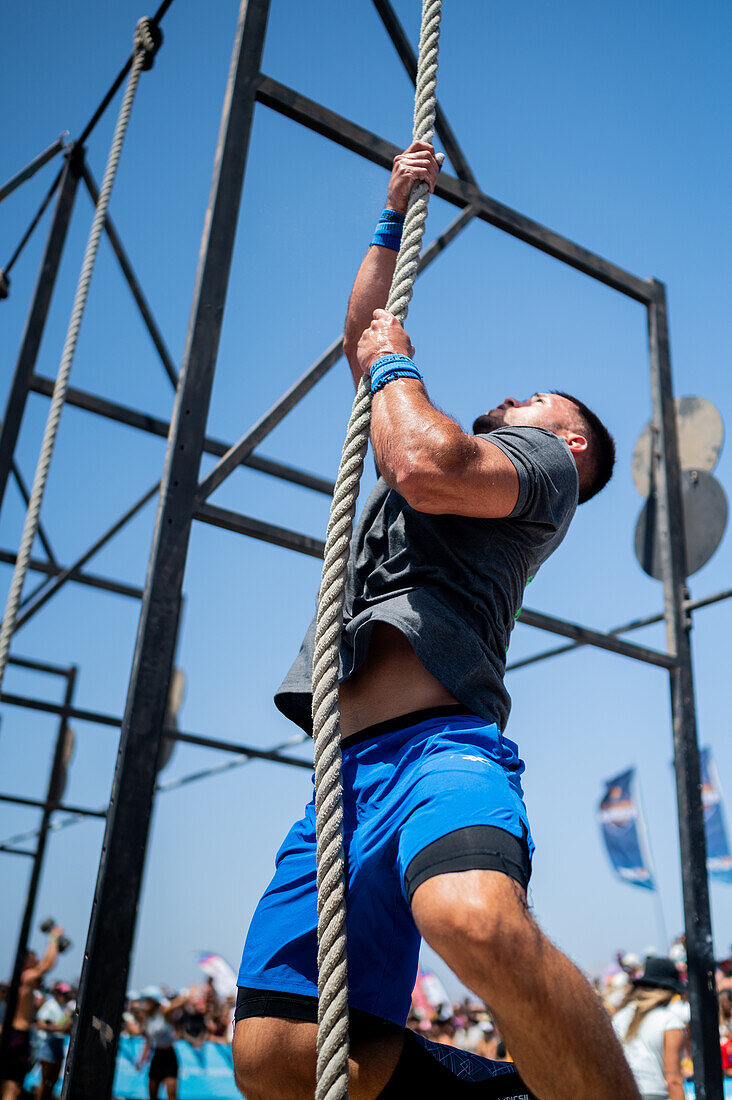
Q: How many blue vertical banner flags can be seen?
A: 2